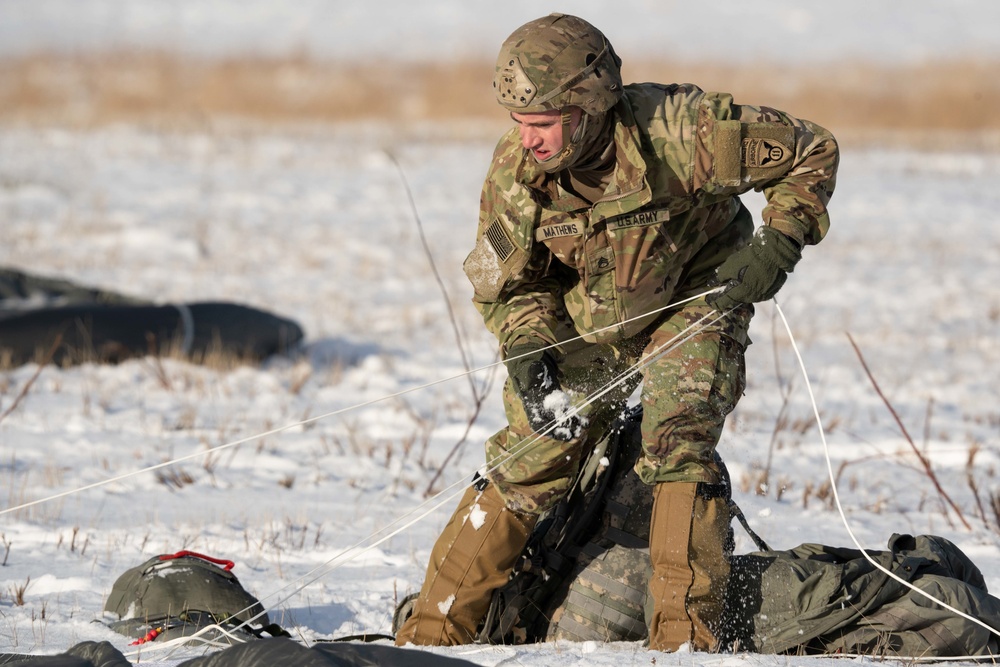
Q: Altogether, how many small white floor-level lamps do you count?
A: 0